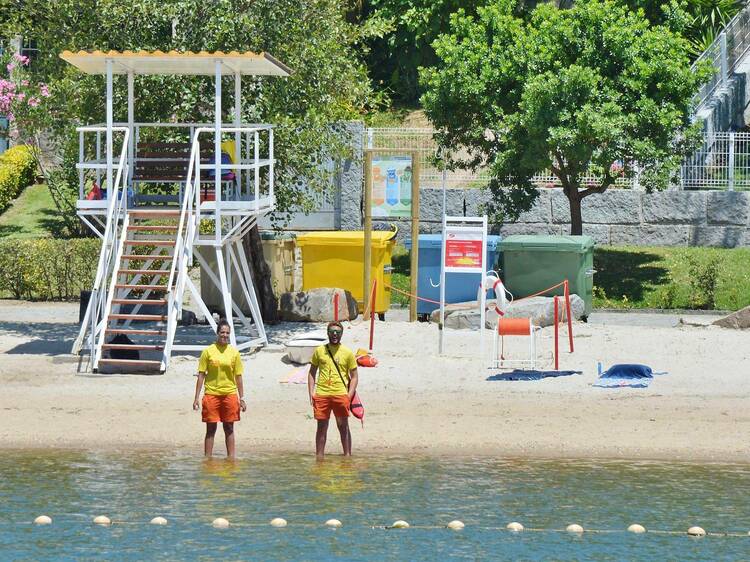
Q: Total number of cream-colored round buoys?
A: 12